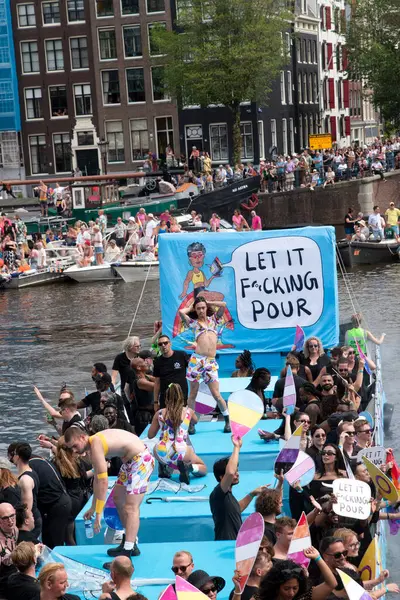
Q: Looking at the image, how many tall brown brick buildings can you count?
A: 2